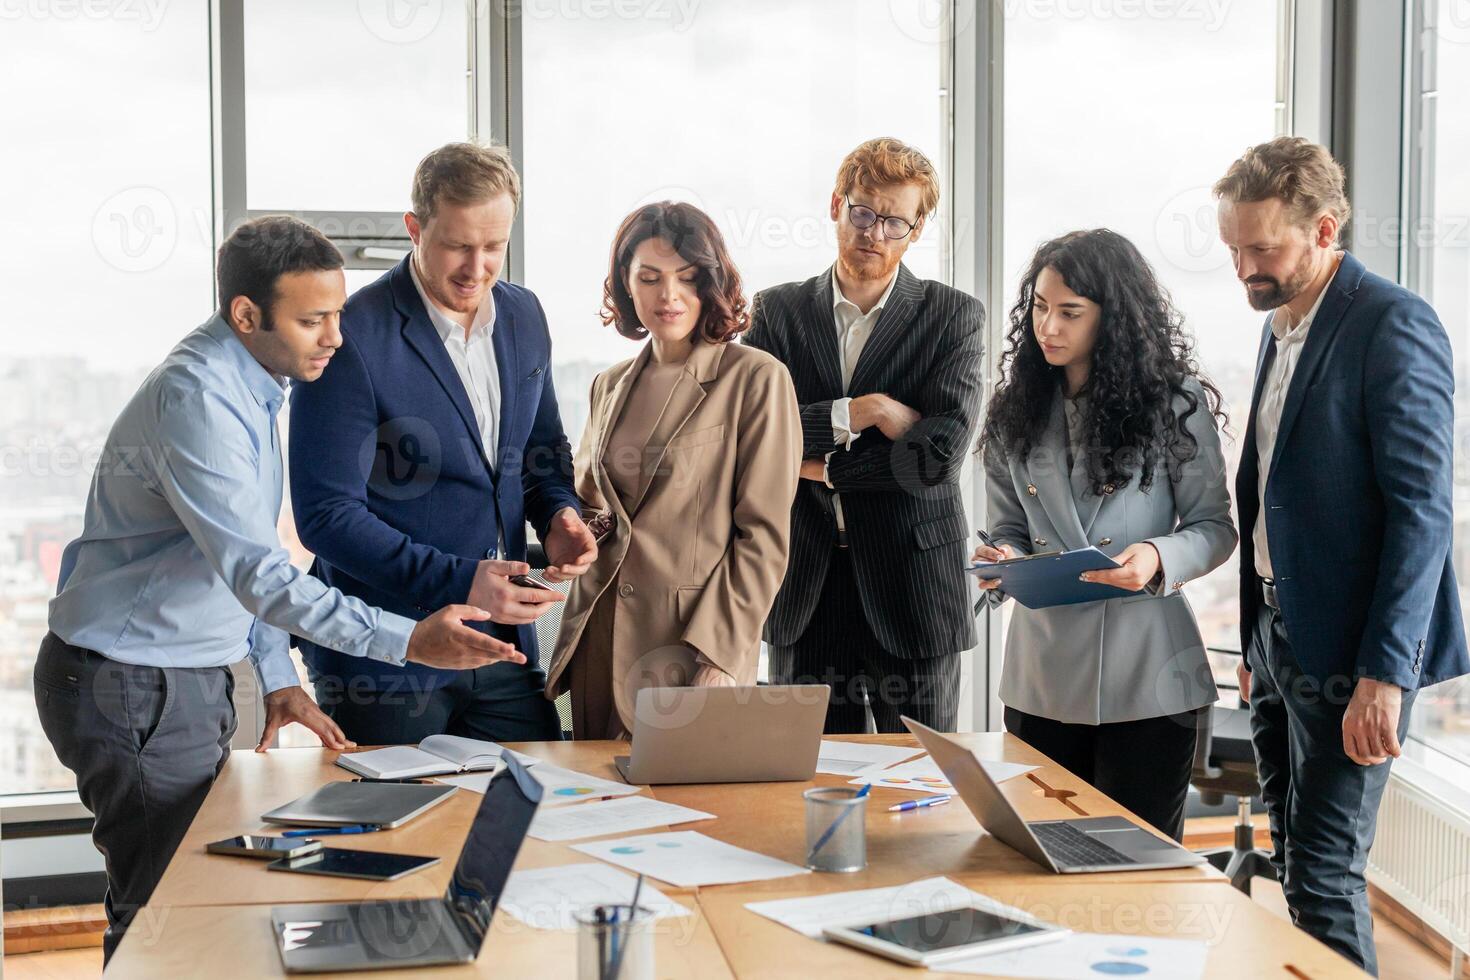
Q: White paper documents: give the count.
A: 8